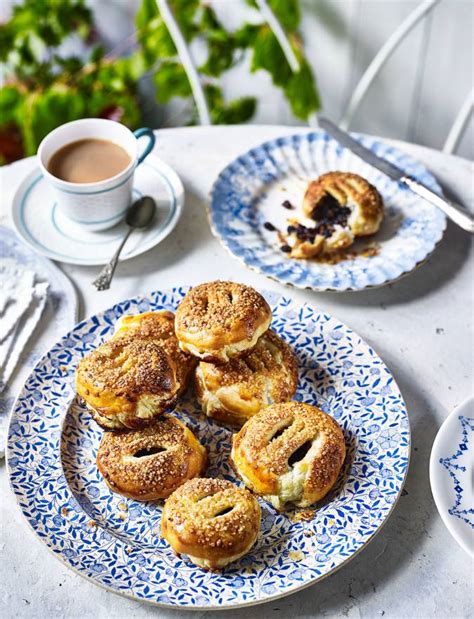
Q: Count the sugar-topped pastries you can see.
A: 8